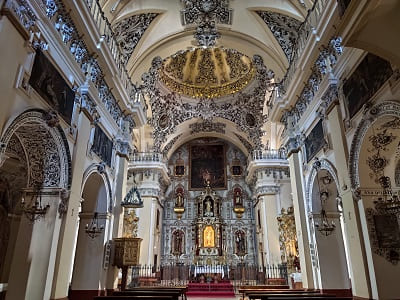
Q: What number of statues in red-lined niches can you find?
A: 4